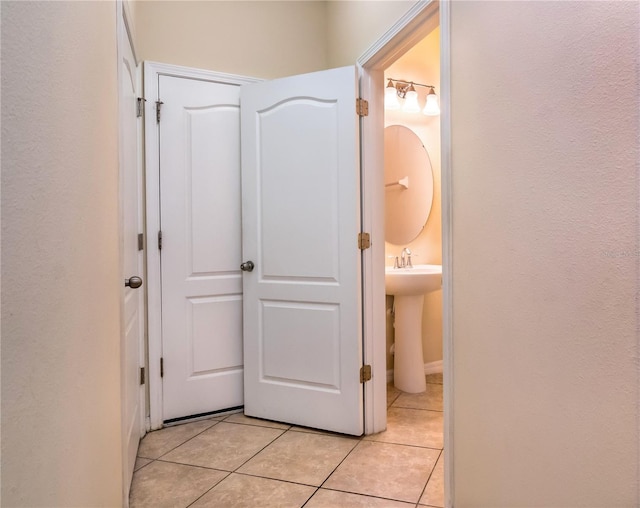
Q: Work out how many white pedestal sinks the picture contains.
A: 1